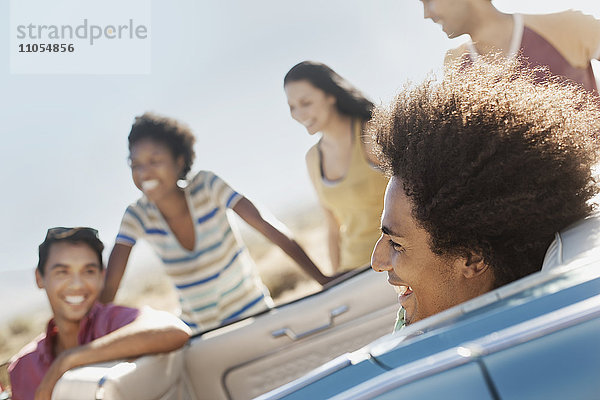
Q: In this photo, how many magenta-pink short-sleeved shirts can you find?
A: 1